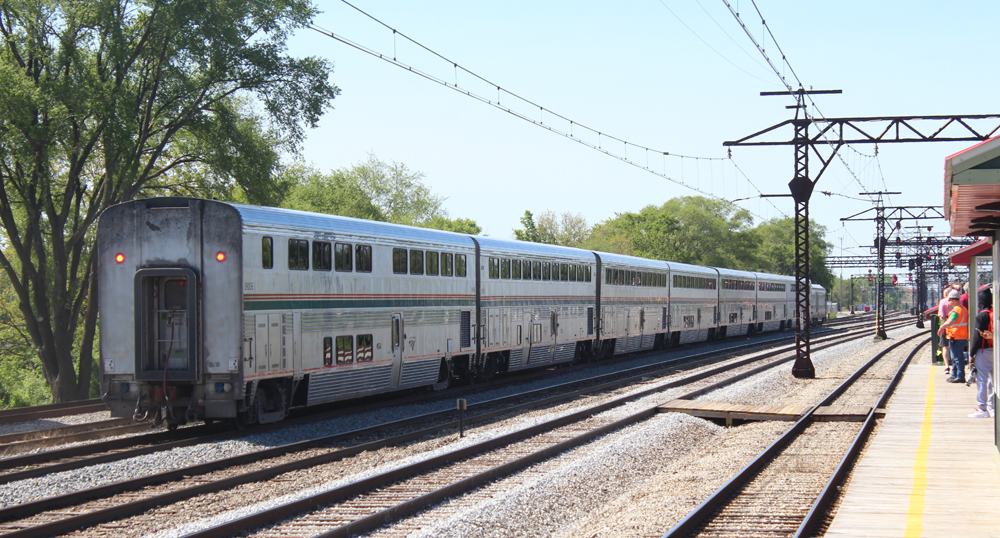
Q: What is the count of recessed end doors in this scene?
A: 1